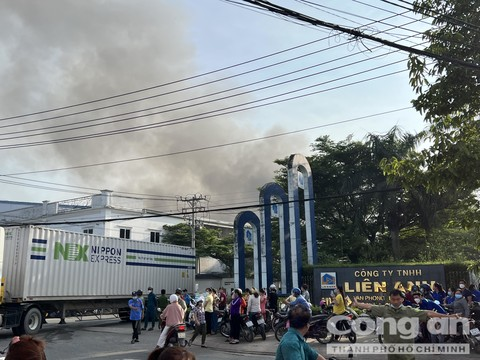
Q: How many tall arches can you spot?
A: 3